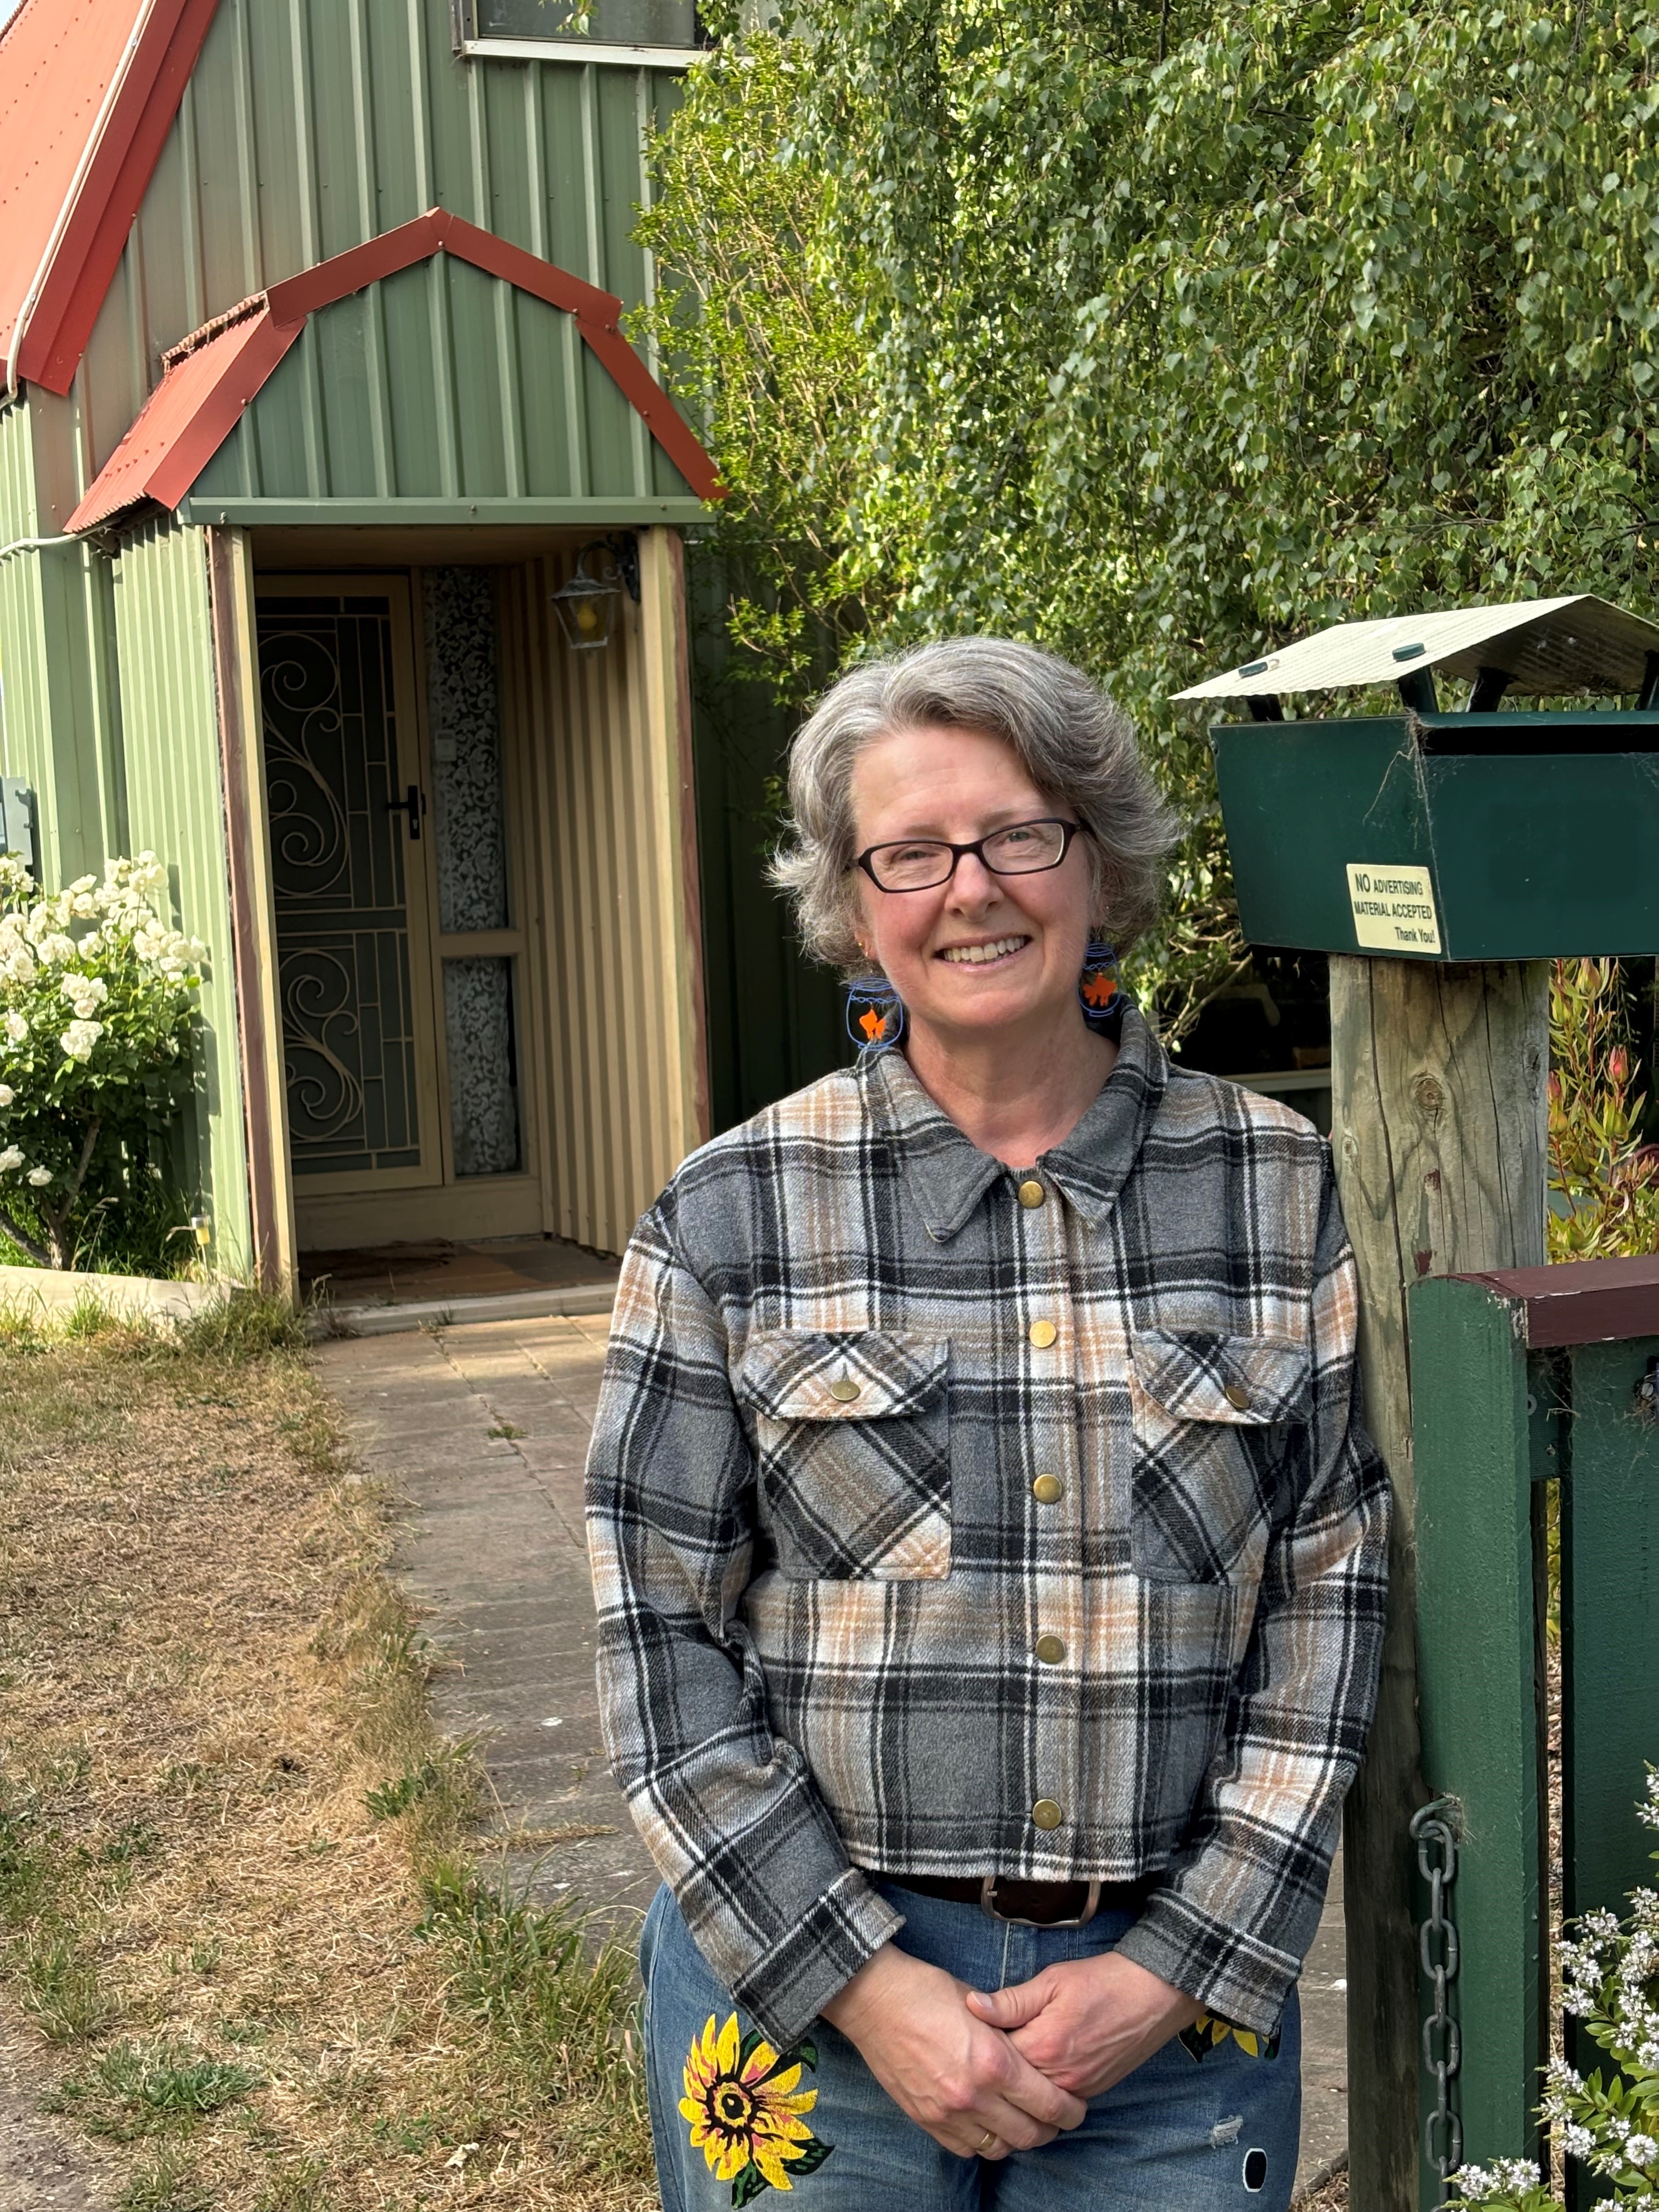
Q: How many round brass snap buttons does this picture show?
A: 7